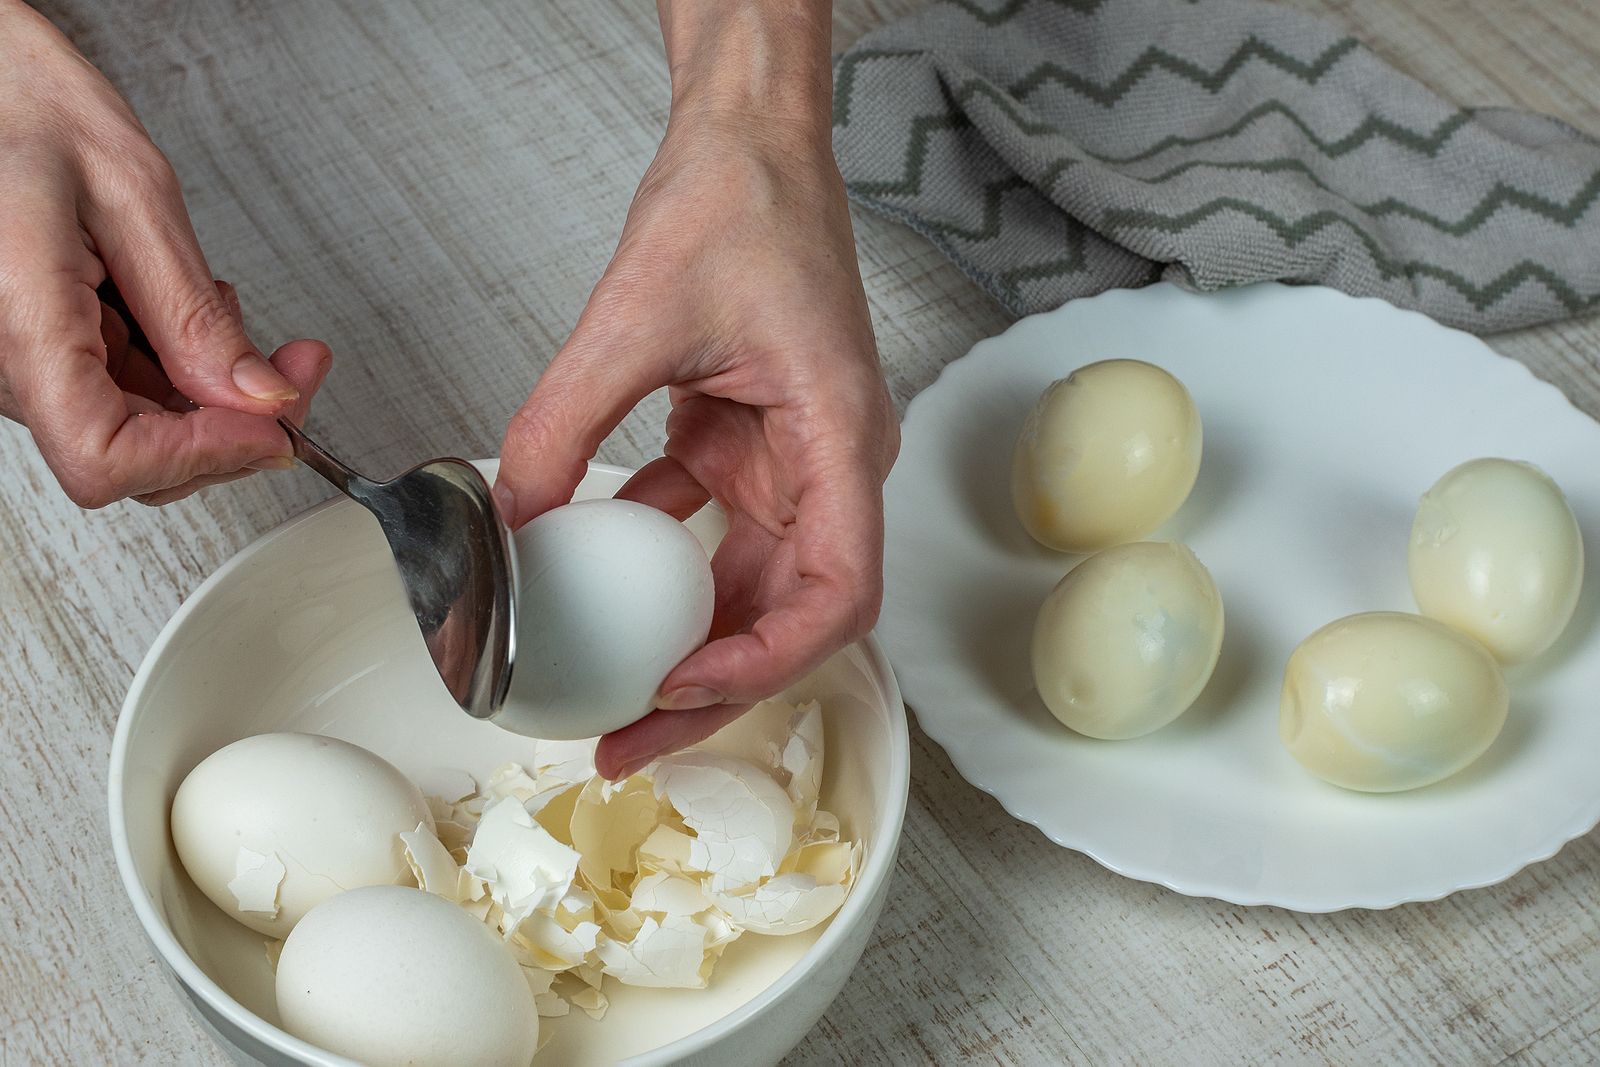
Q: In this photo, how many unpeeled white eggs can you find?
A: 3